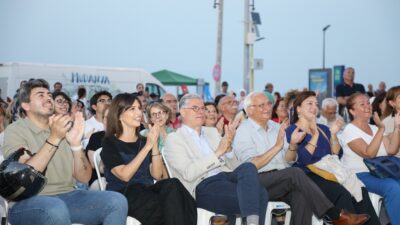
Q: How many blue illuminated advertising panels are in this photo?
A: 2